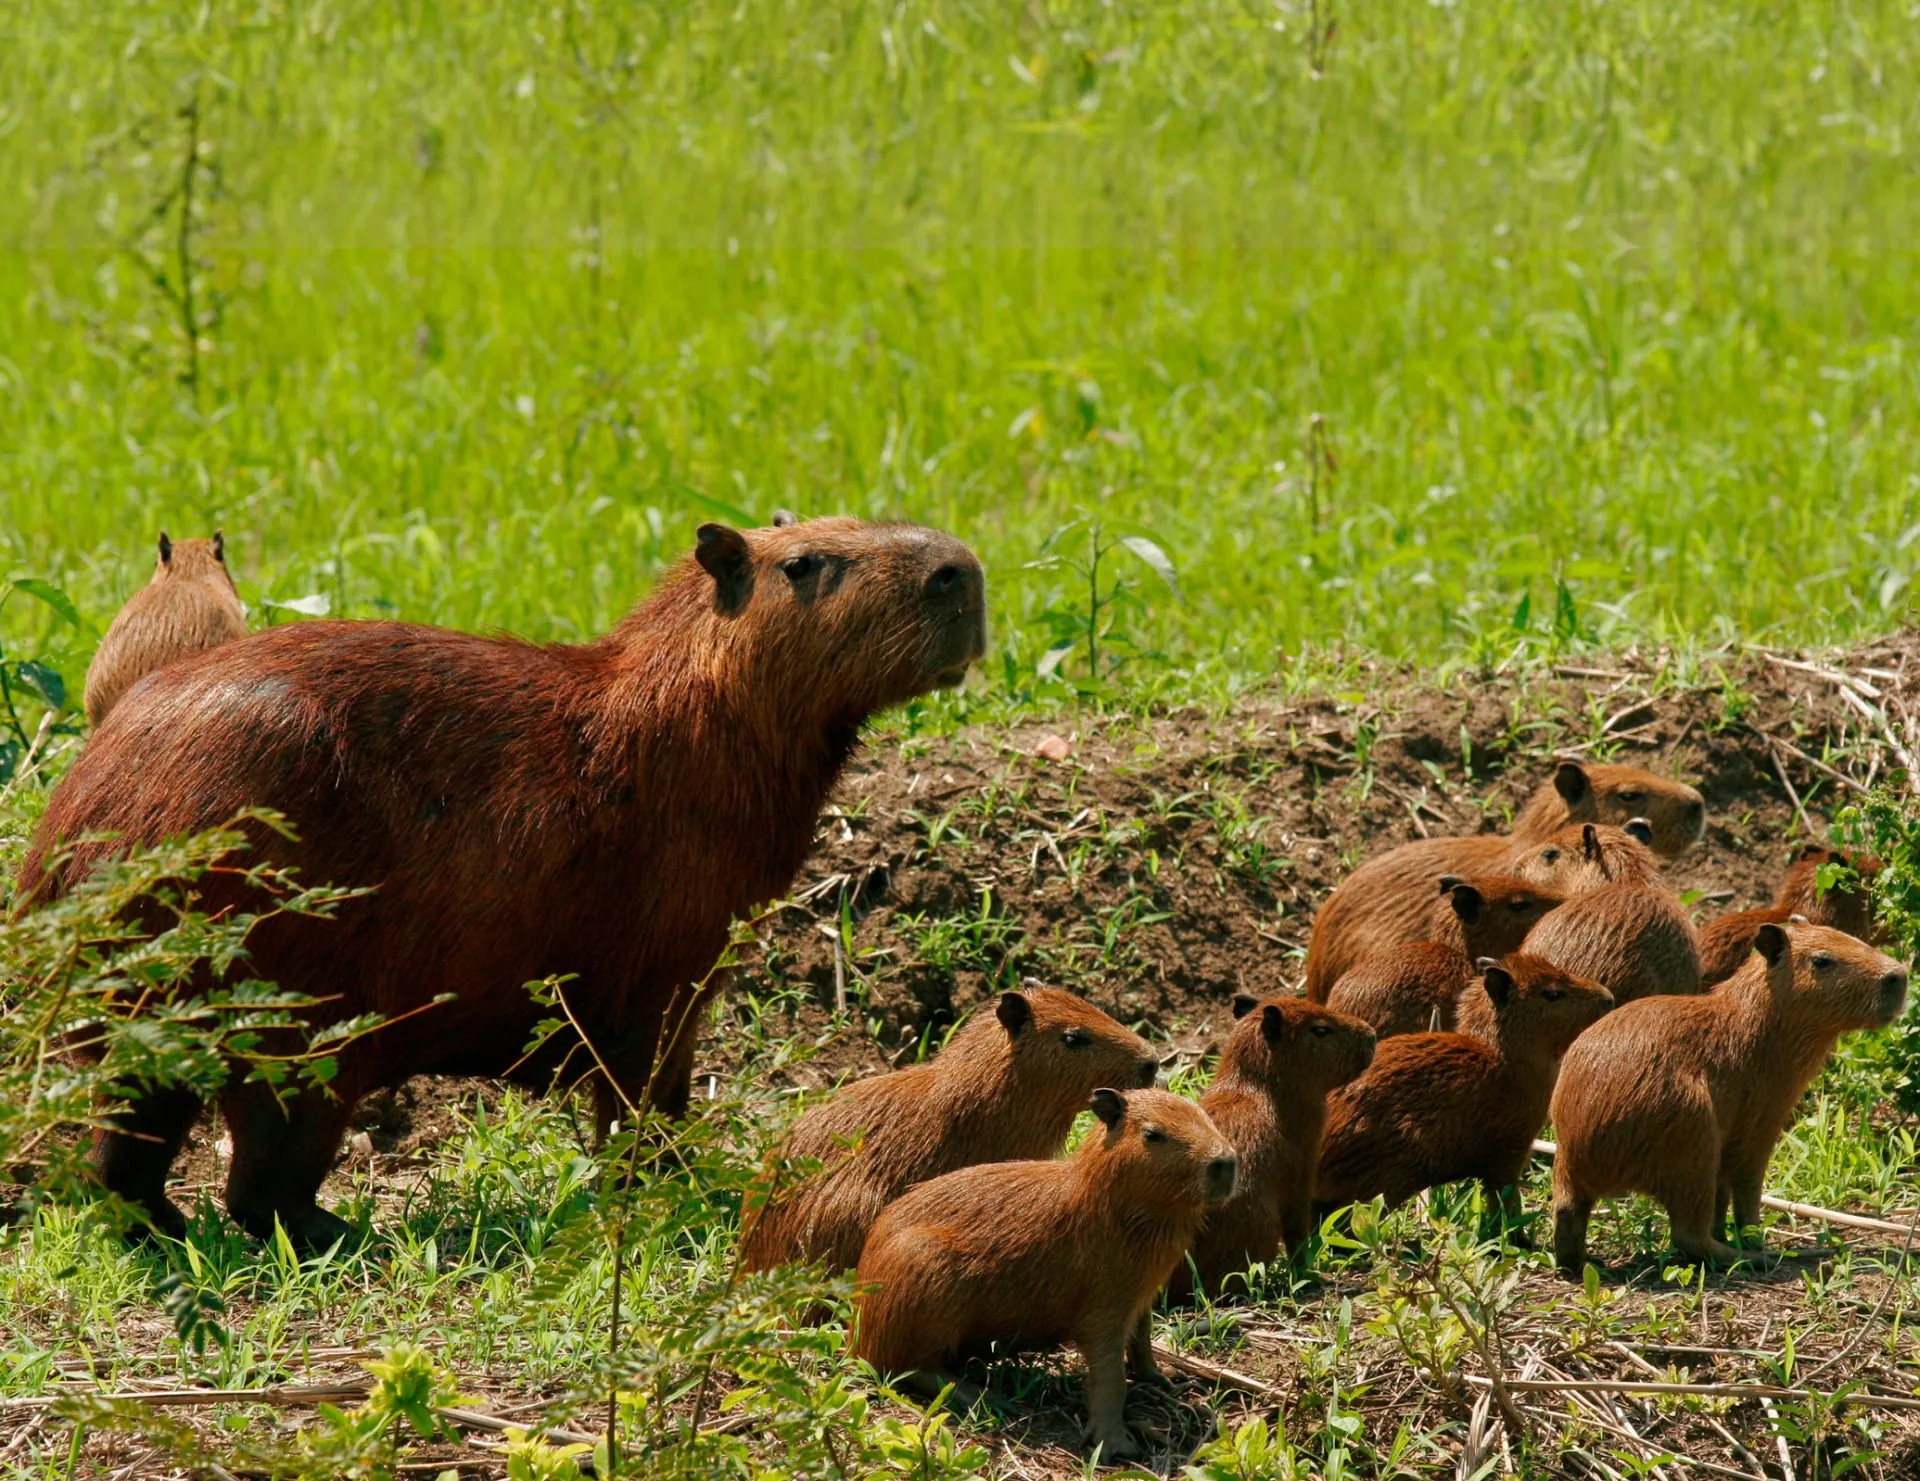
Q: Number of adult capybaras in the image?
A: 1